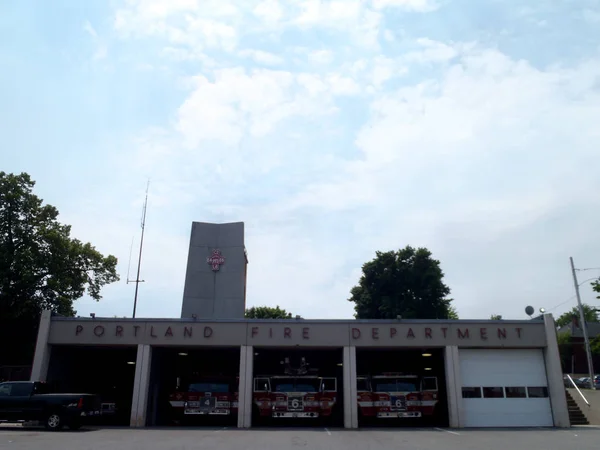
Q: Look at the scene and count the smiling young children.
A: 0